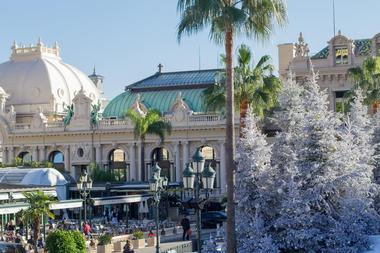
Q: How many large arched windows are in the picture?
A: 5